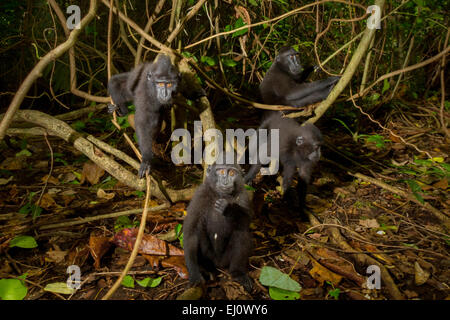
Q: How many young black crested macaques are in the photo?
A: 4